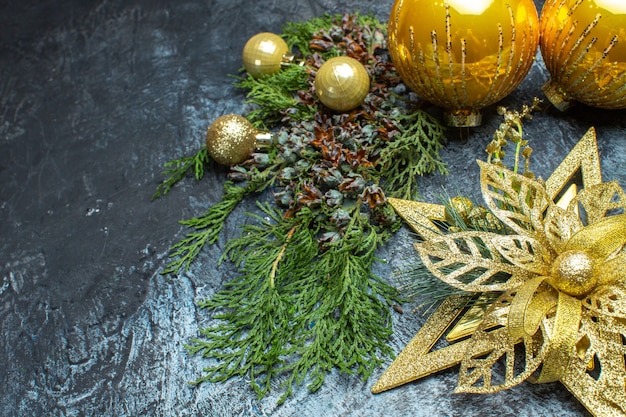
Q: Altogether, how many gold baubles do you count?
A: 5